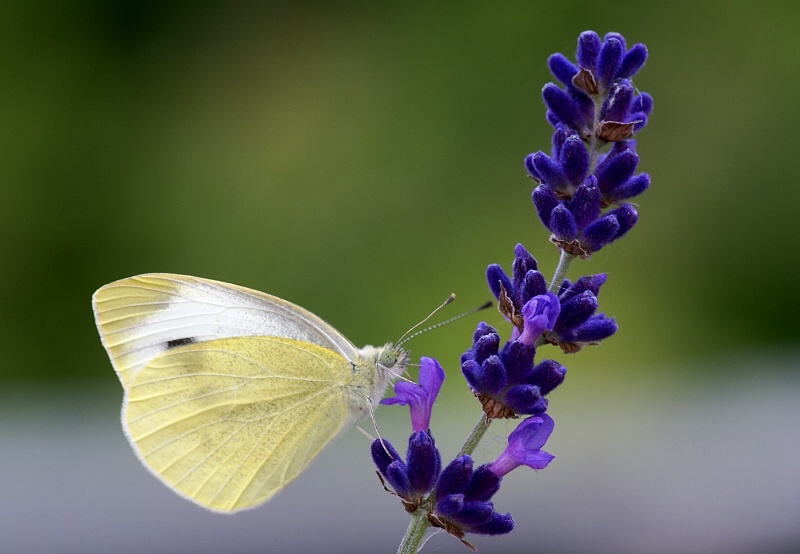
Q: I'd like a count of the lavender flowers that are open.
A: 3